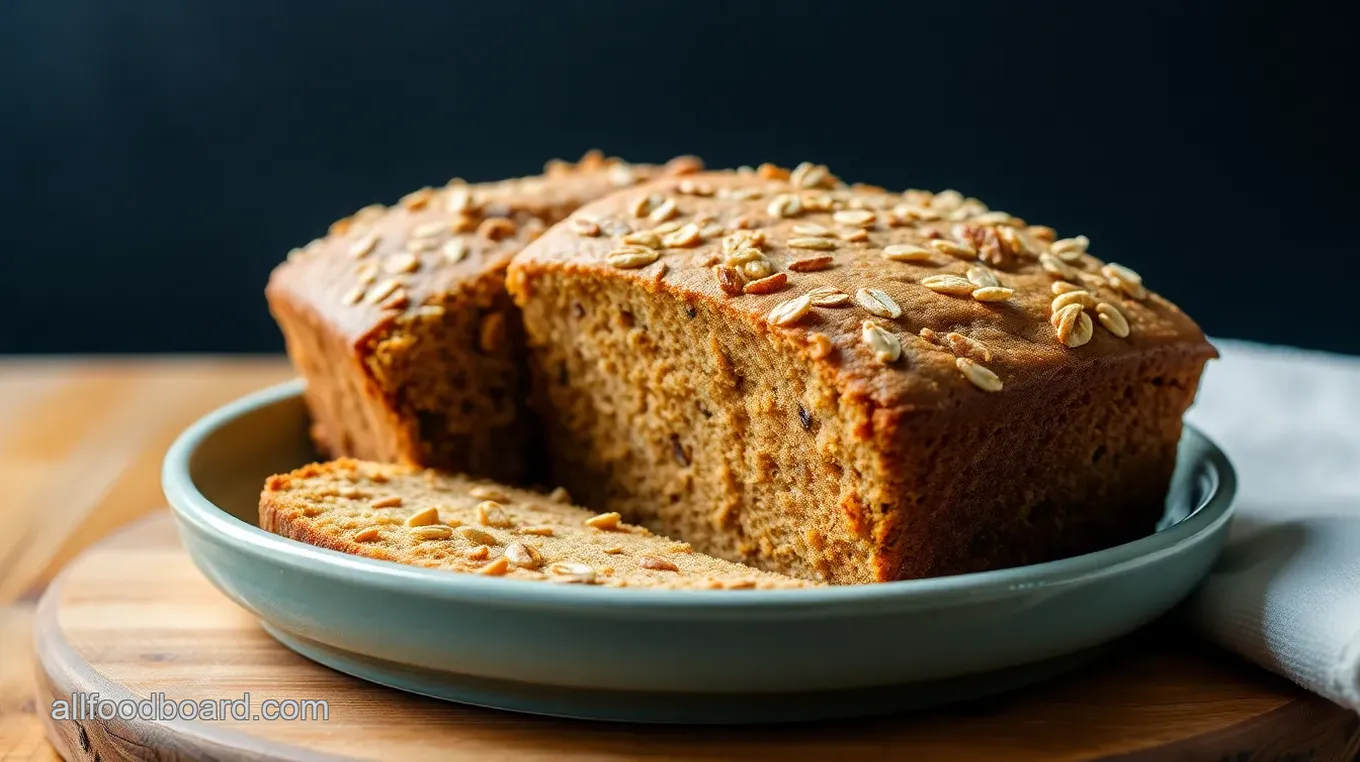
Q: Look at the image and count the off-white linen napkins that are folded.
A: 1